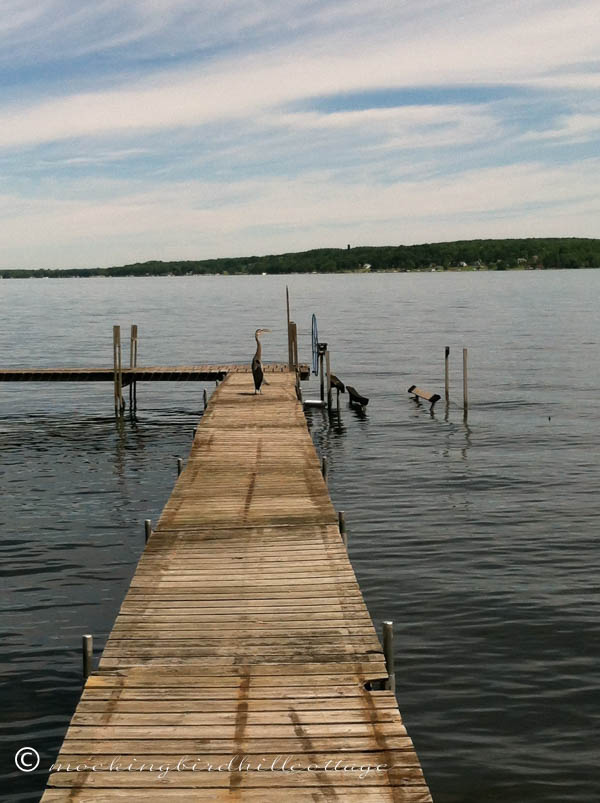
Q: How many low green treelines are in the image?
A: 1